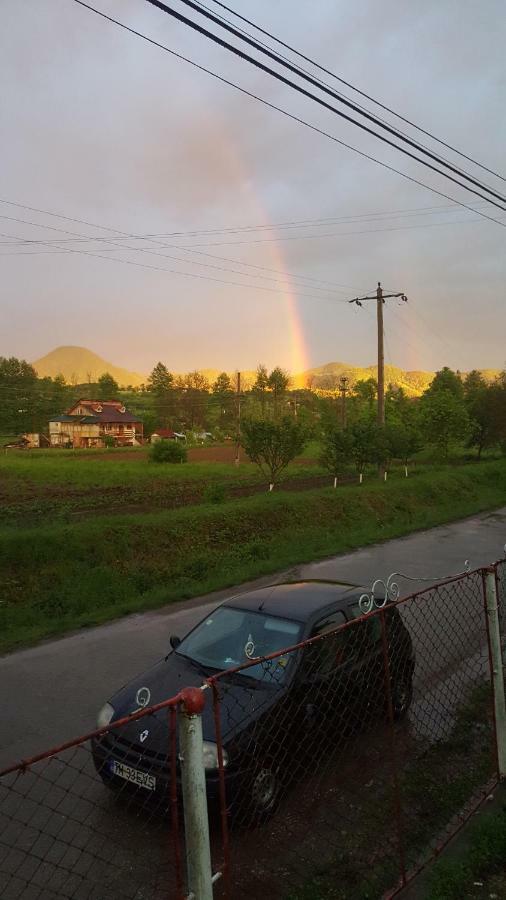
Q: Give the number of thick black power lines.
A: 2